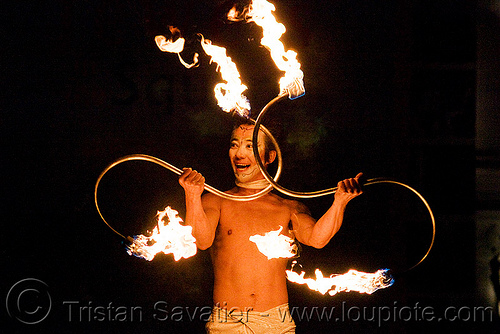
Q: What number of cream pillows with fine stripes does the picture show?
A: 0